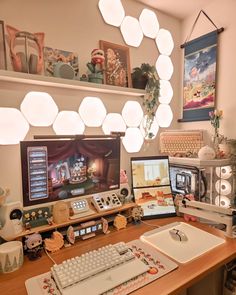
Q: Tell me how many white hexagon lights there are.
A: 15